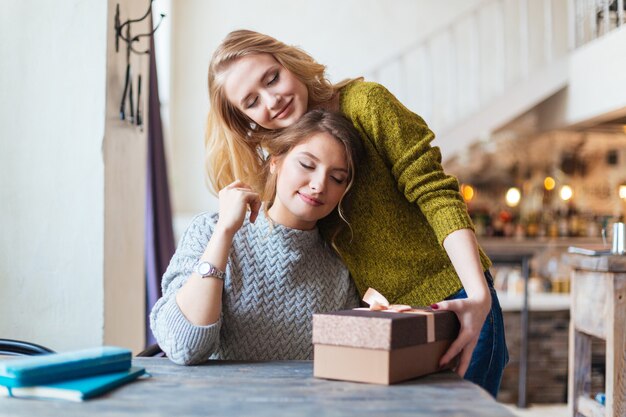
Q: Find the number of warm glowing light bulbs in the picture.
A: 5